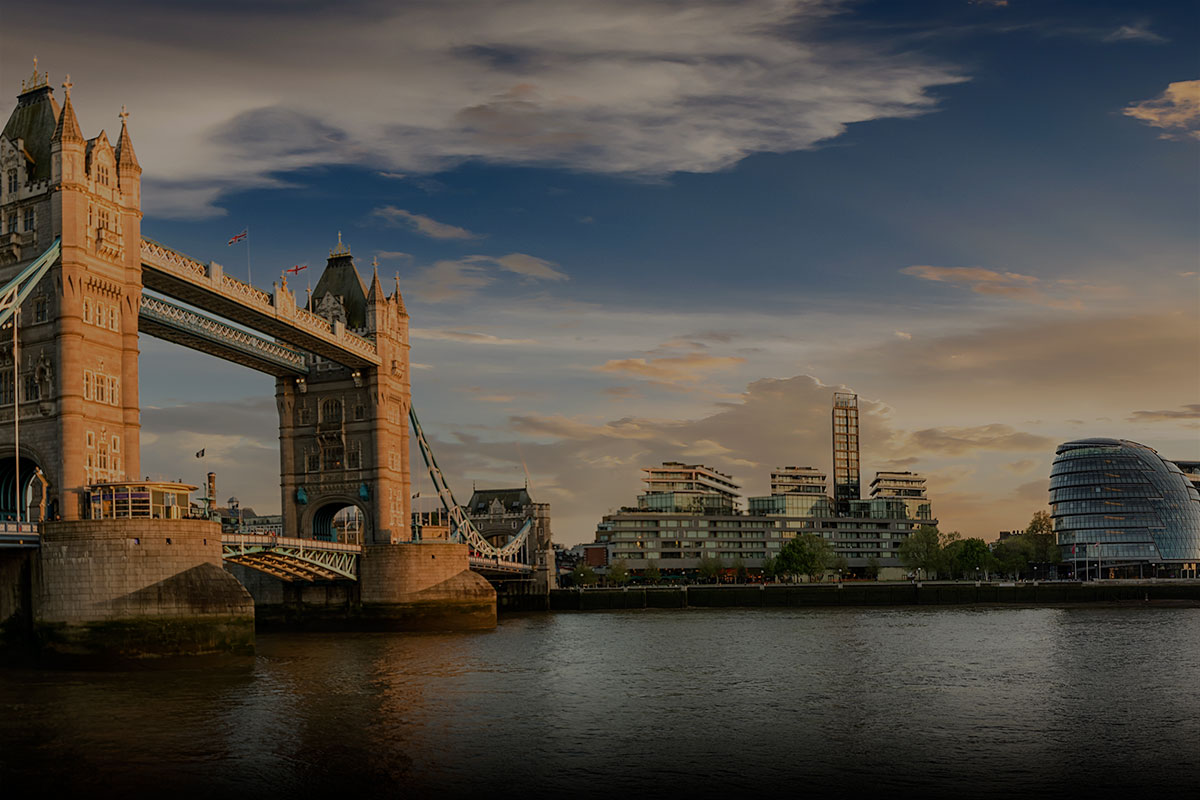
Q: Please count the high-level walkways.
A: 2